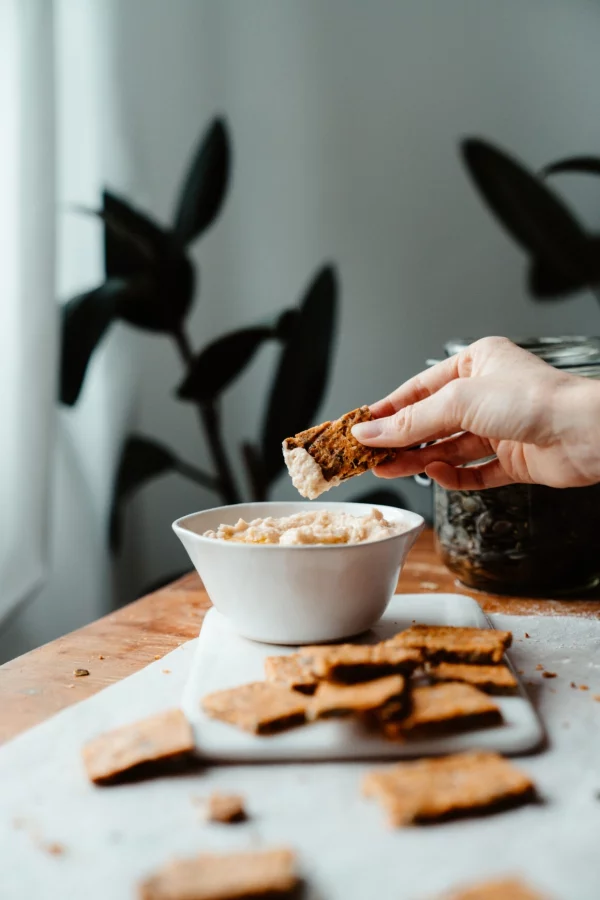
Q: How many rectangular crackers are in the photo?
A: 12